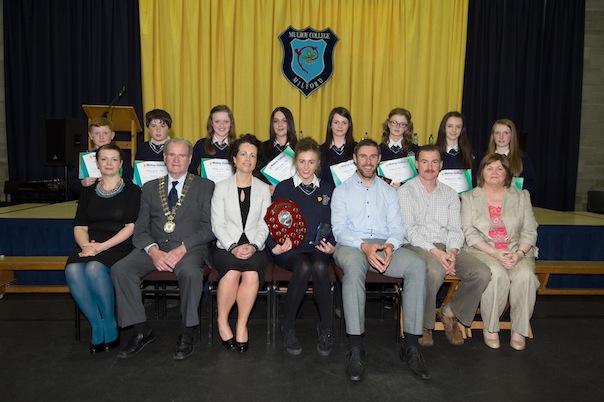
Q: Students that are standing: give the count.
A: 8